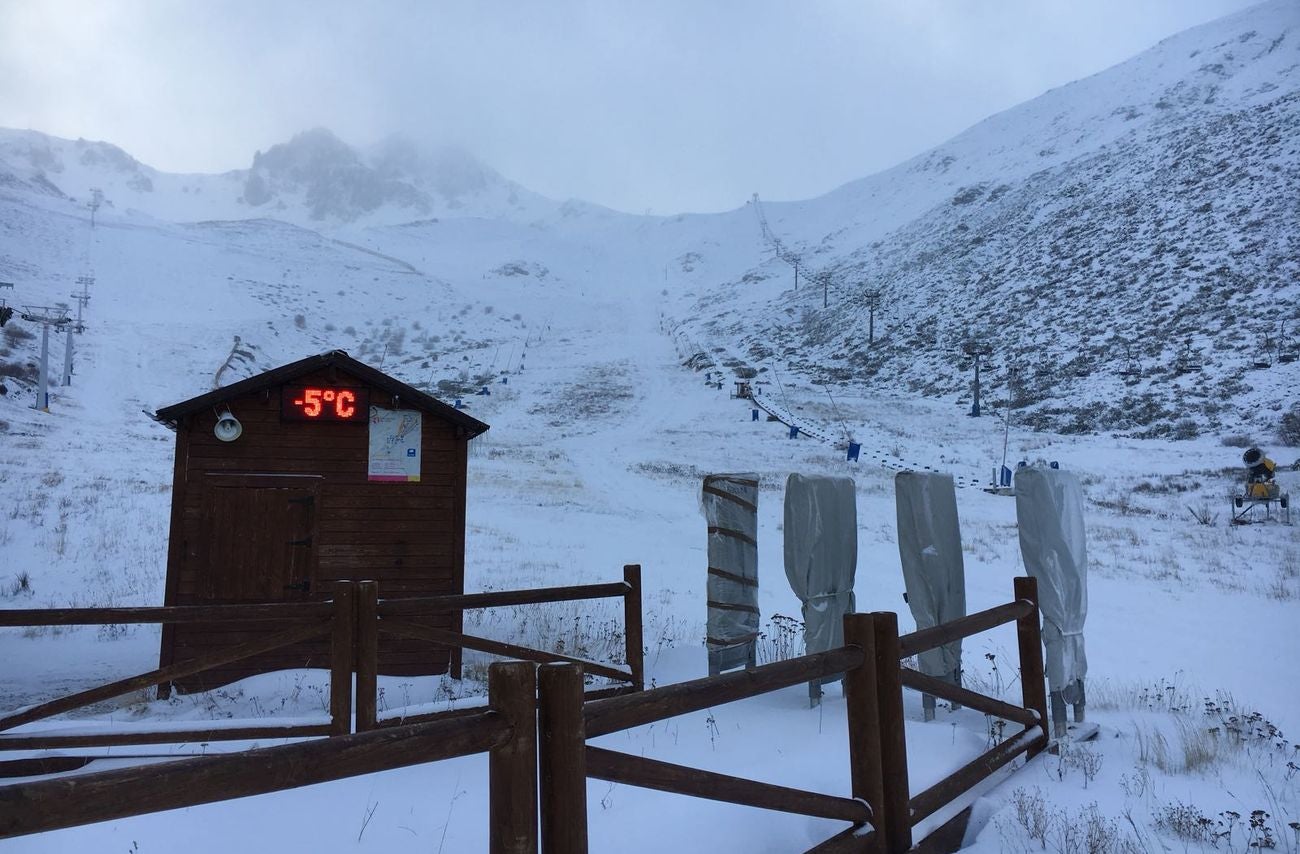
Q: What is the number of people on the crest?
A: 0